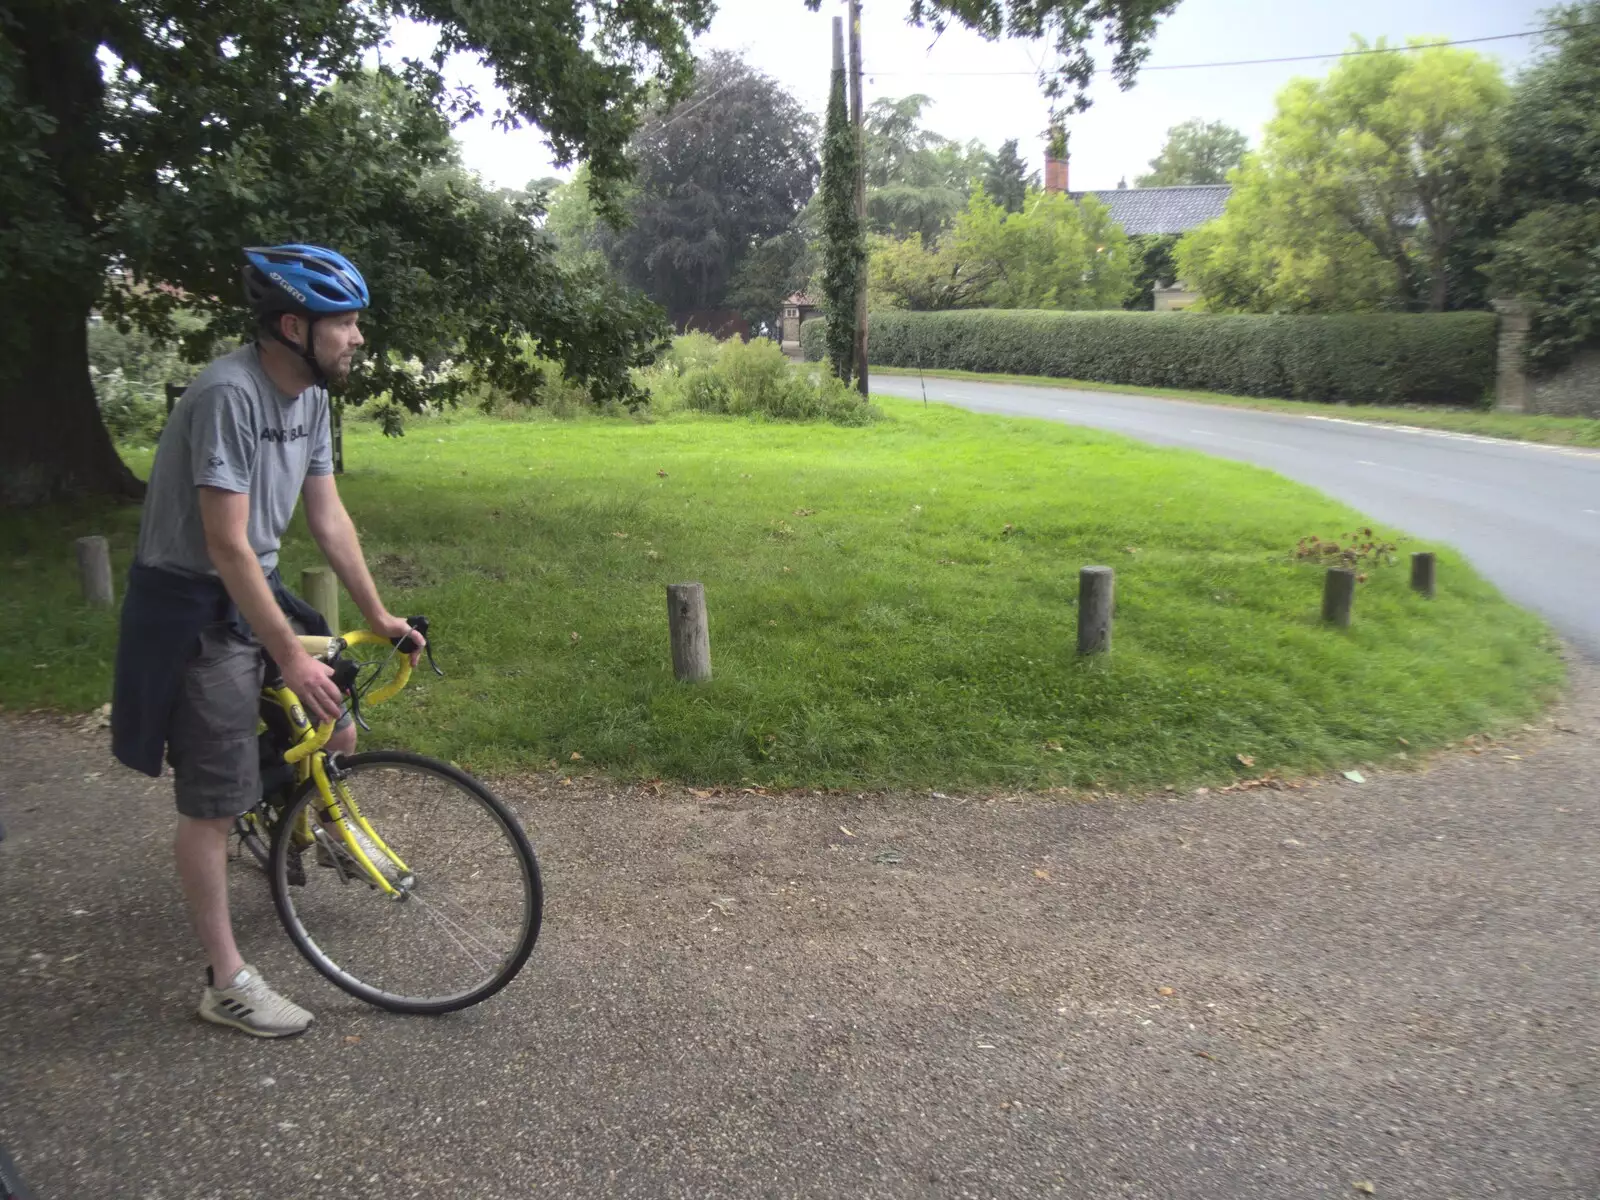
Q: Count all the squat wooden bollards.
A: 6